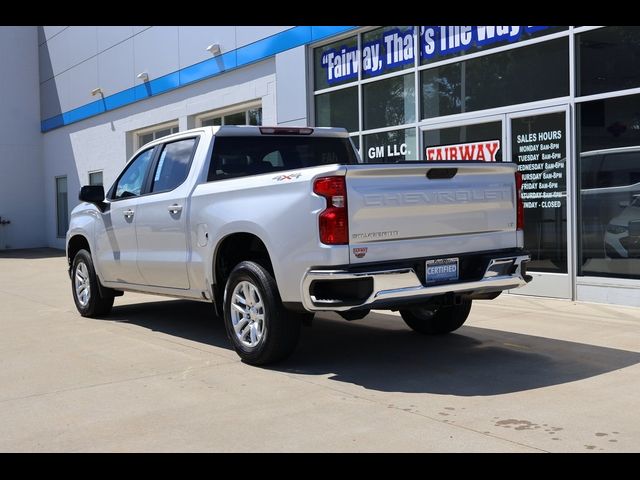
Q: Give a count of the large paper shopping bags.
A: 0